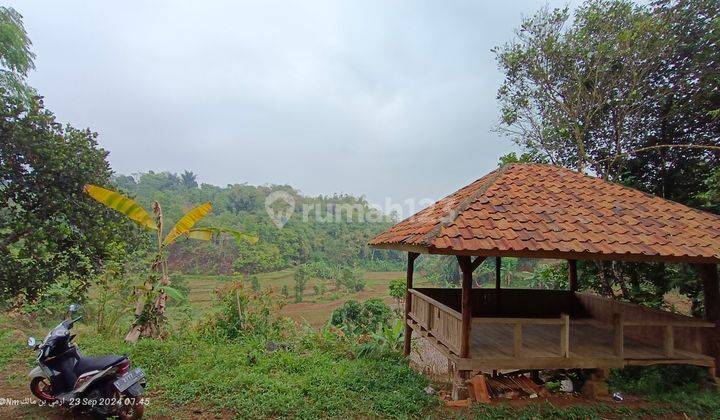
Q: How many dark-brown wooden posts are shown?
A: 5